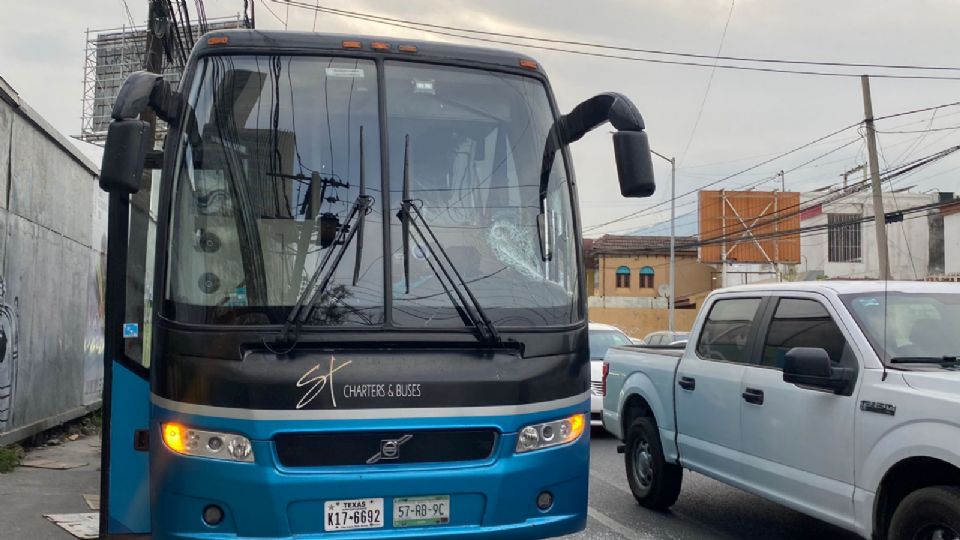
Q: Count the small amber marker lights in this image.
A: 5